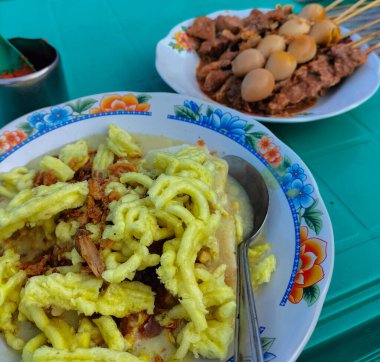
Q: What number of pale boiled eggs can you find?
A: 8